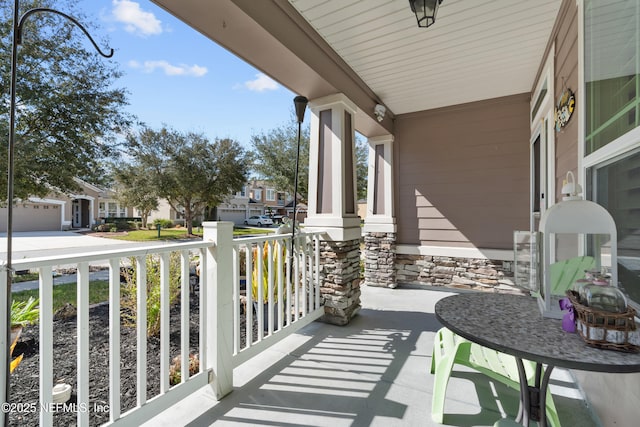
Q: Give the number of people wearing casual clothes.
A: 0